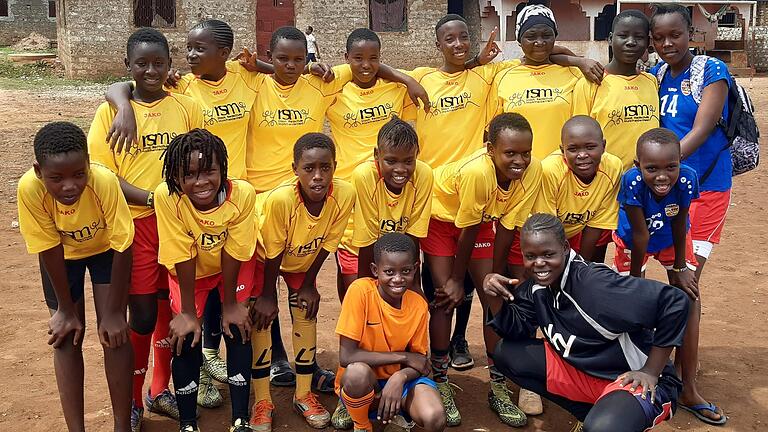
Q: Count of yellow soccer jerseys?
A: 13